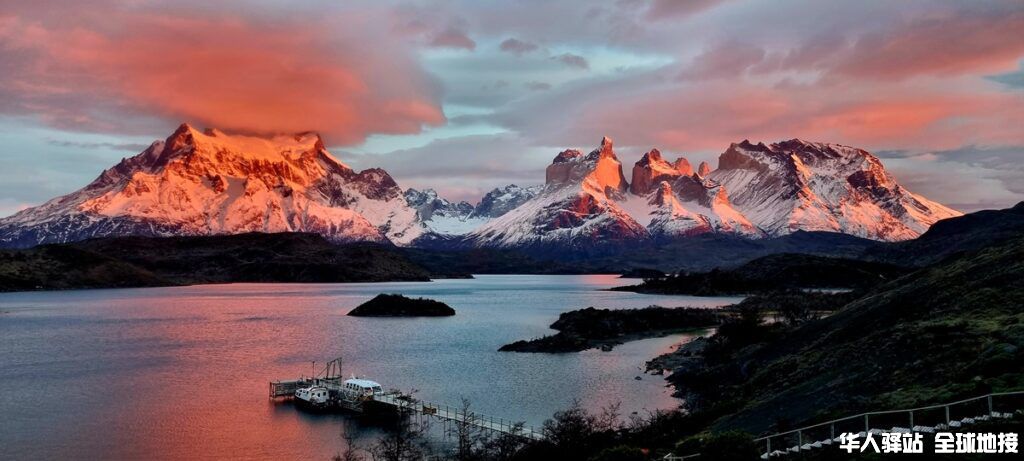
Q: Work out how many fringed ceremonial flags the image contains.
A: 0